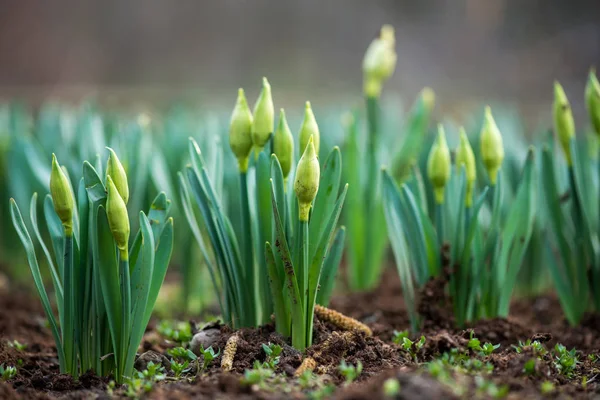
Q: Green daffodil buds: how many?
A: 14